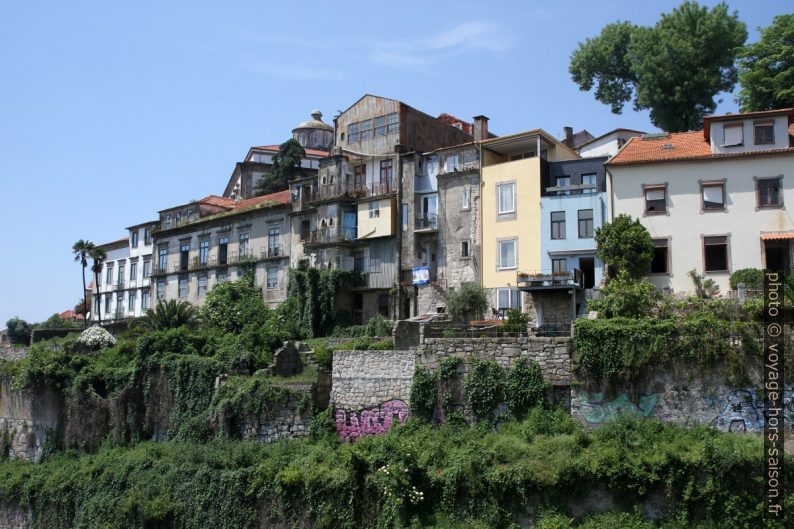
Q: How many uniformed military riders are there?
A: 0